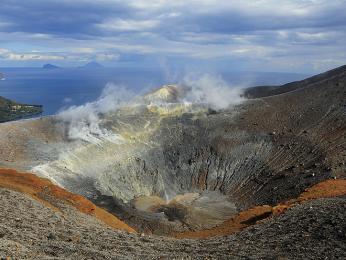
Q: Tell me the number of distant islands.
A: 2